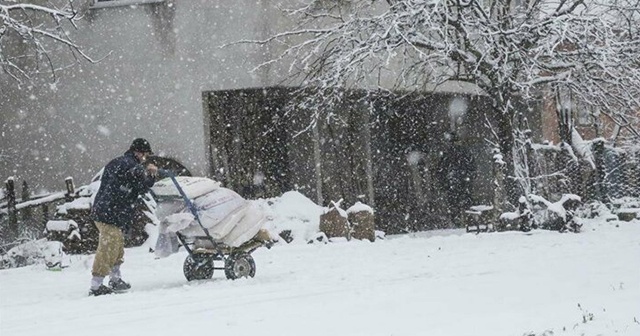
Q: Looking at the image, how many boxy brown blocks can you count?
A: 2